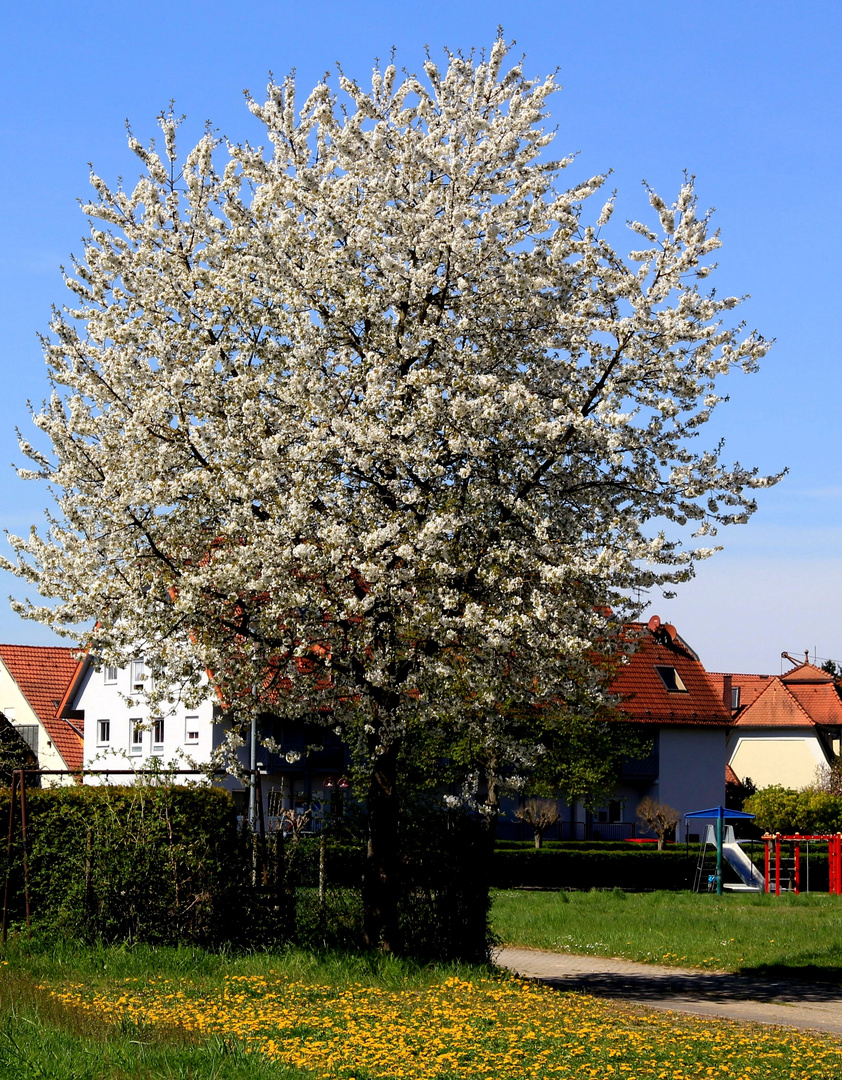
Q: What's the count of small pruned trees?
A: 2